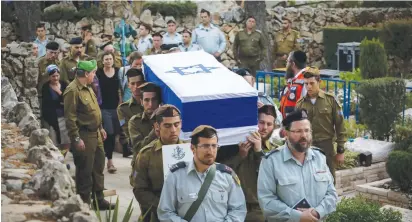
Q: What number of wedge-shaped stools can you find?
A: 0